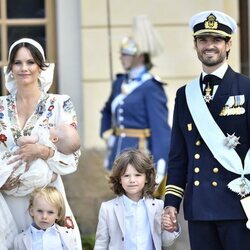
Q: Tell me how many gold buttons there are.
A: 6